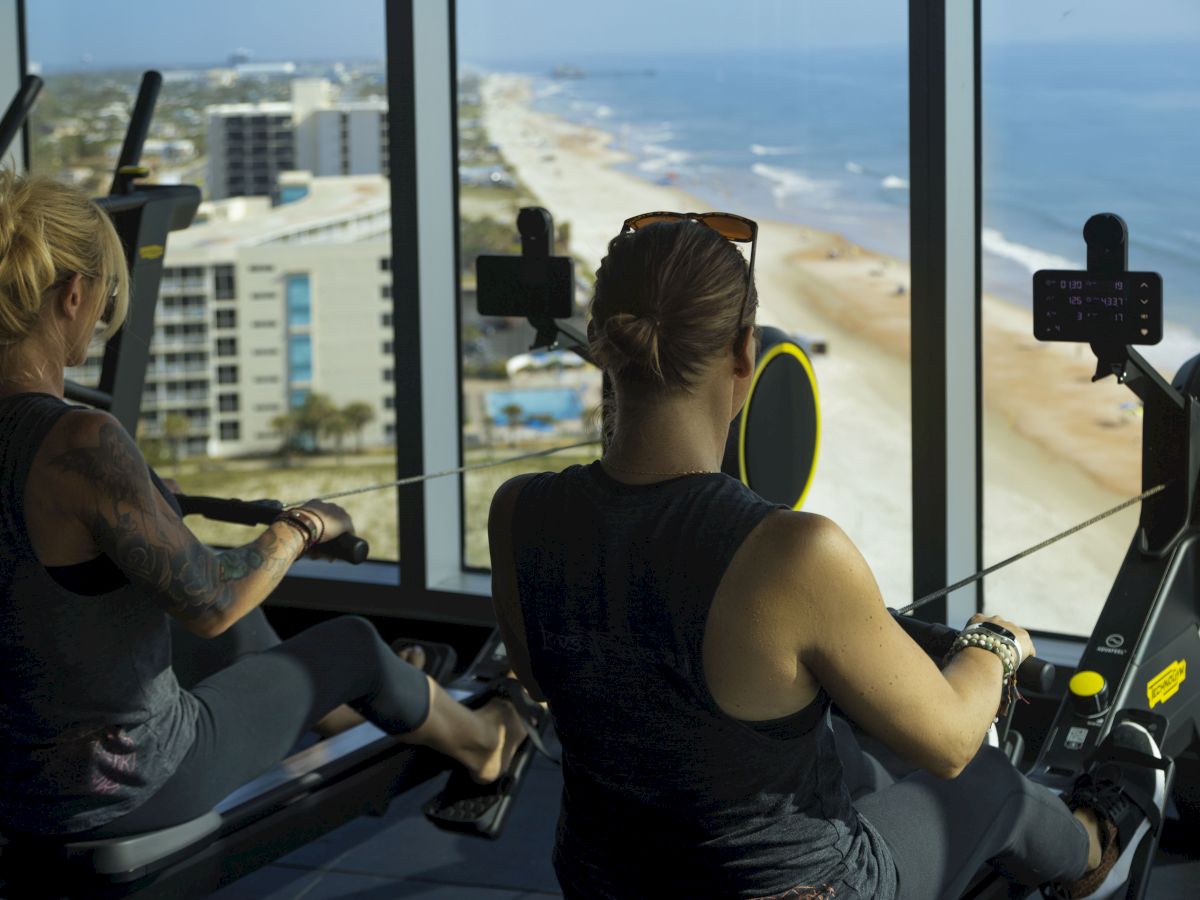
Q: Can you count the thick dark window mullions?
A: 2